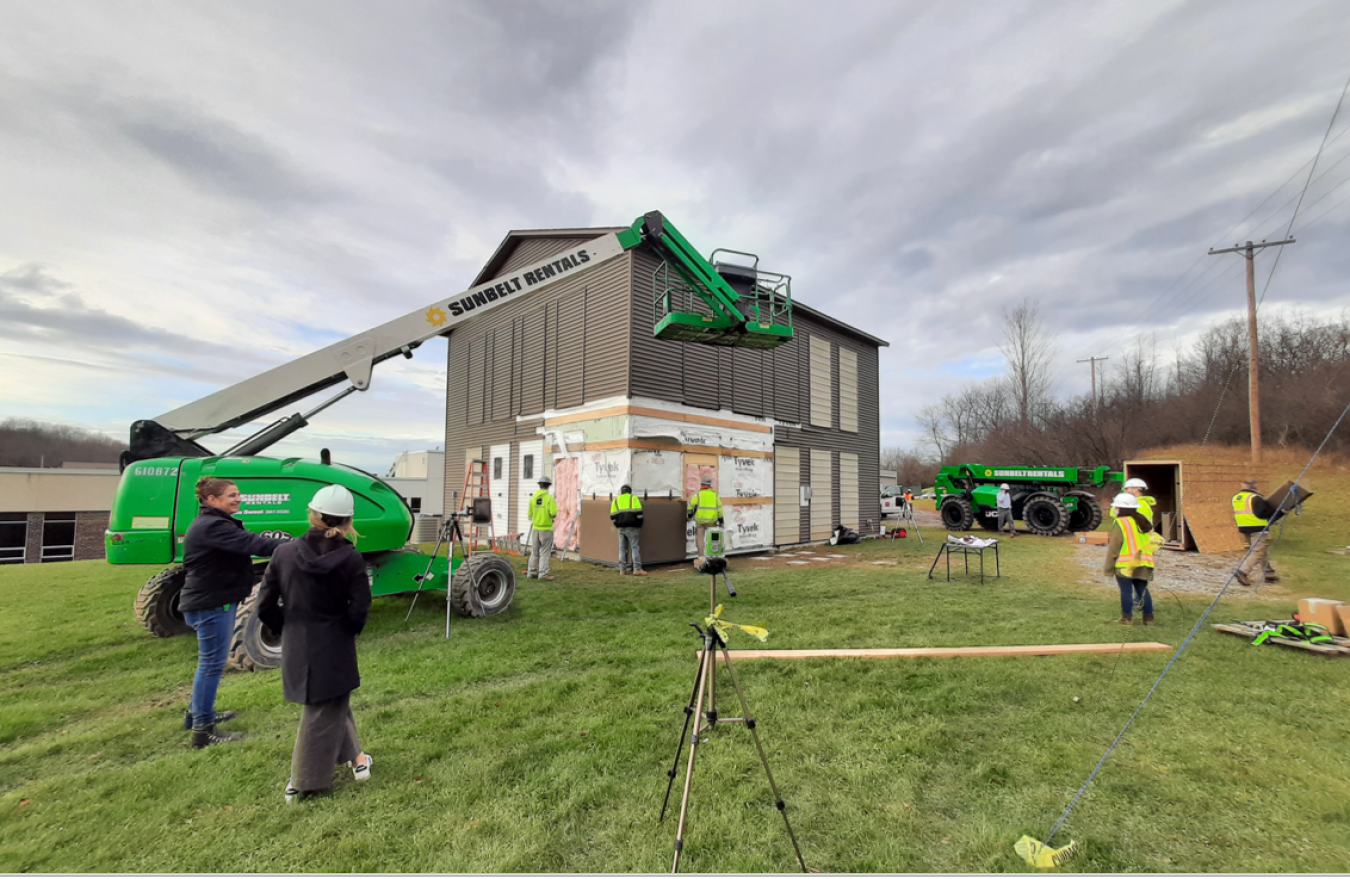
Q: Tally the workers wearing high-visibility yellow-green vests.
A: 6